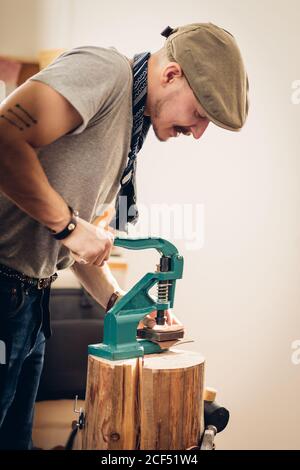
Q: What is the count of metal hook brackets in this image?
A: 1